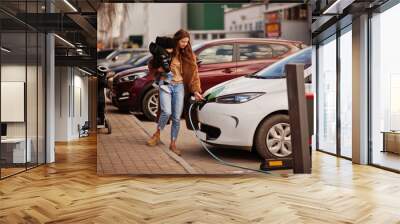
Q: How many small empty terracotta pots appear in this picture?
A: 0